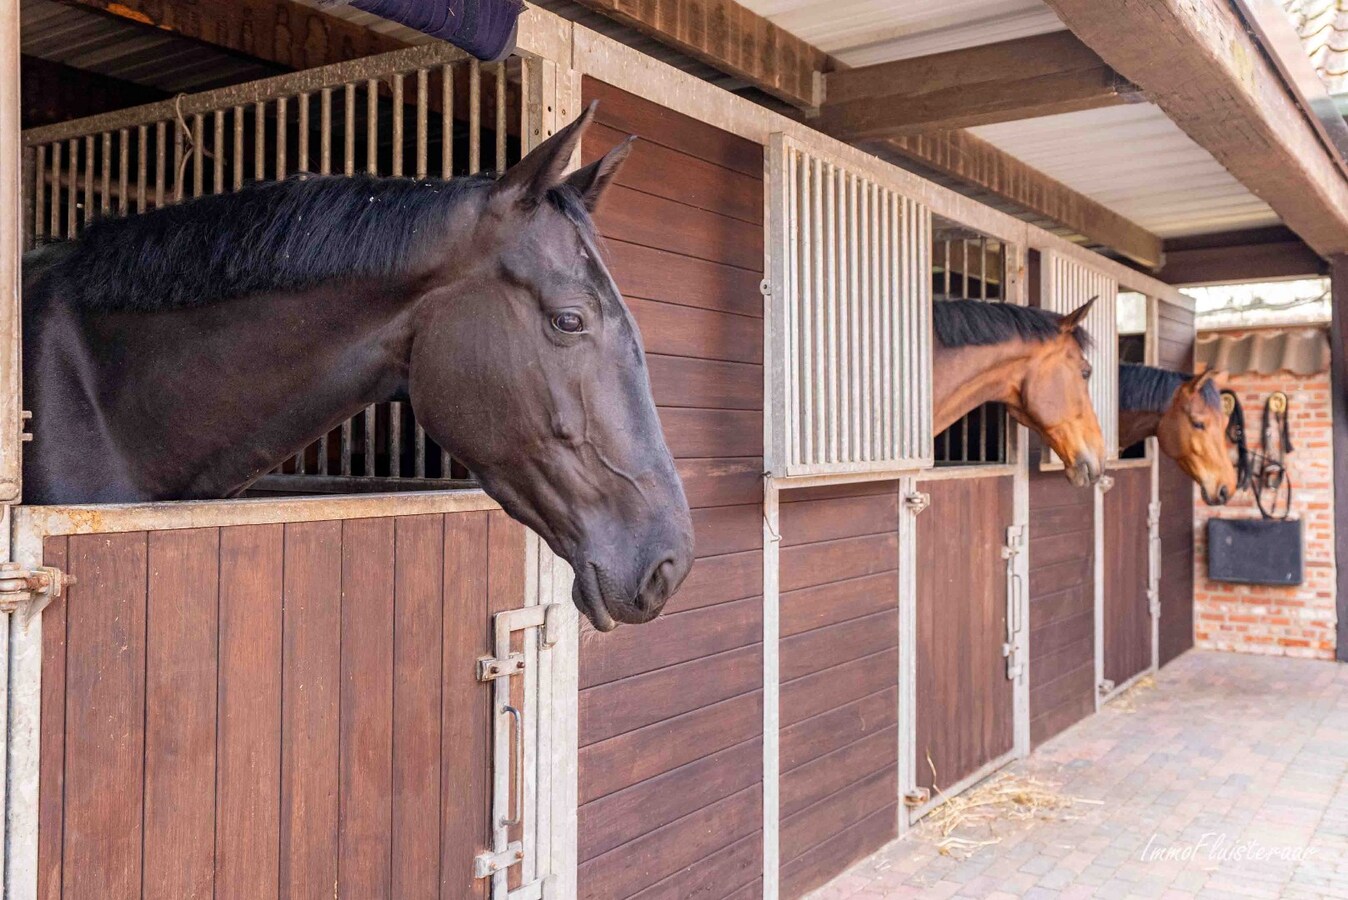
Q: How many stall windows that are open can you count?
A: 3